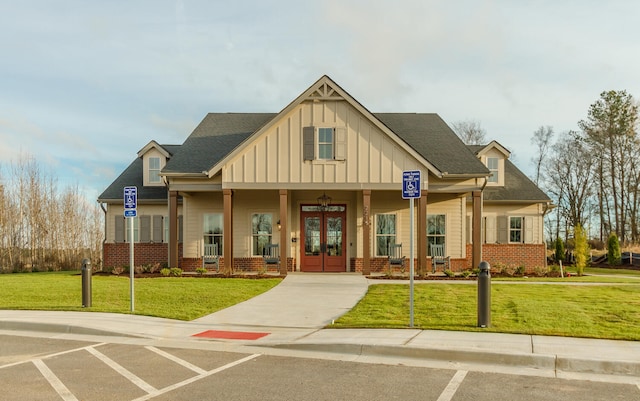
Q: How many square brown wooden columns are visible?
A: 6